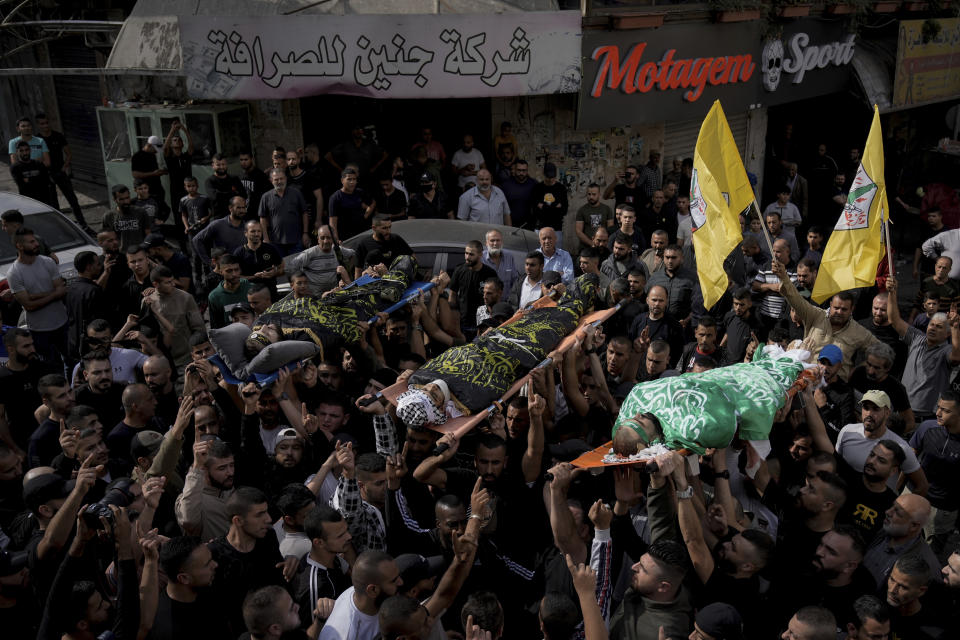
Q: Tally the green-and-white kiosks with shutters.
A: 1